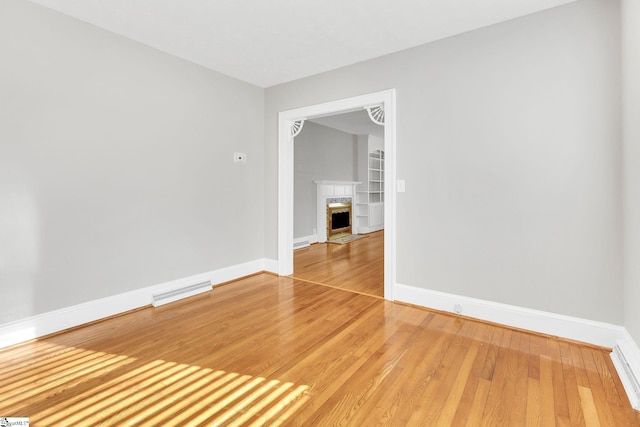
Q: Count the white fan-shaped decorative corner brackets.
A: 2